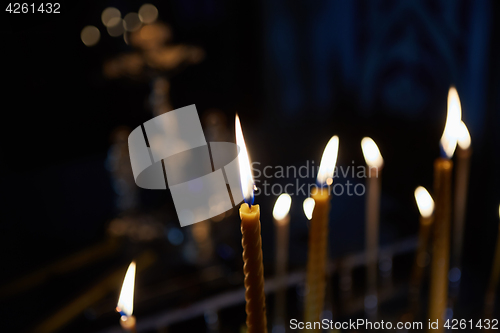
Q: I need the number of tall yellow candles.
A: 3